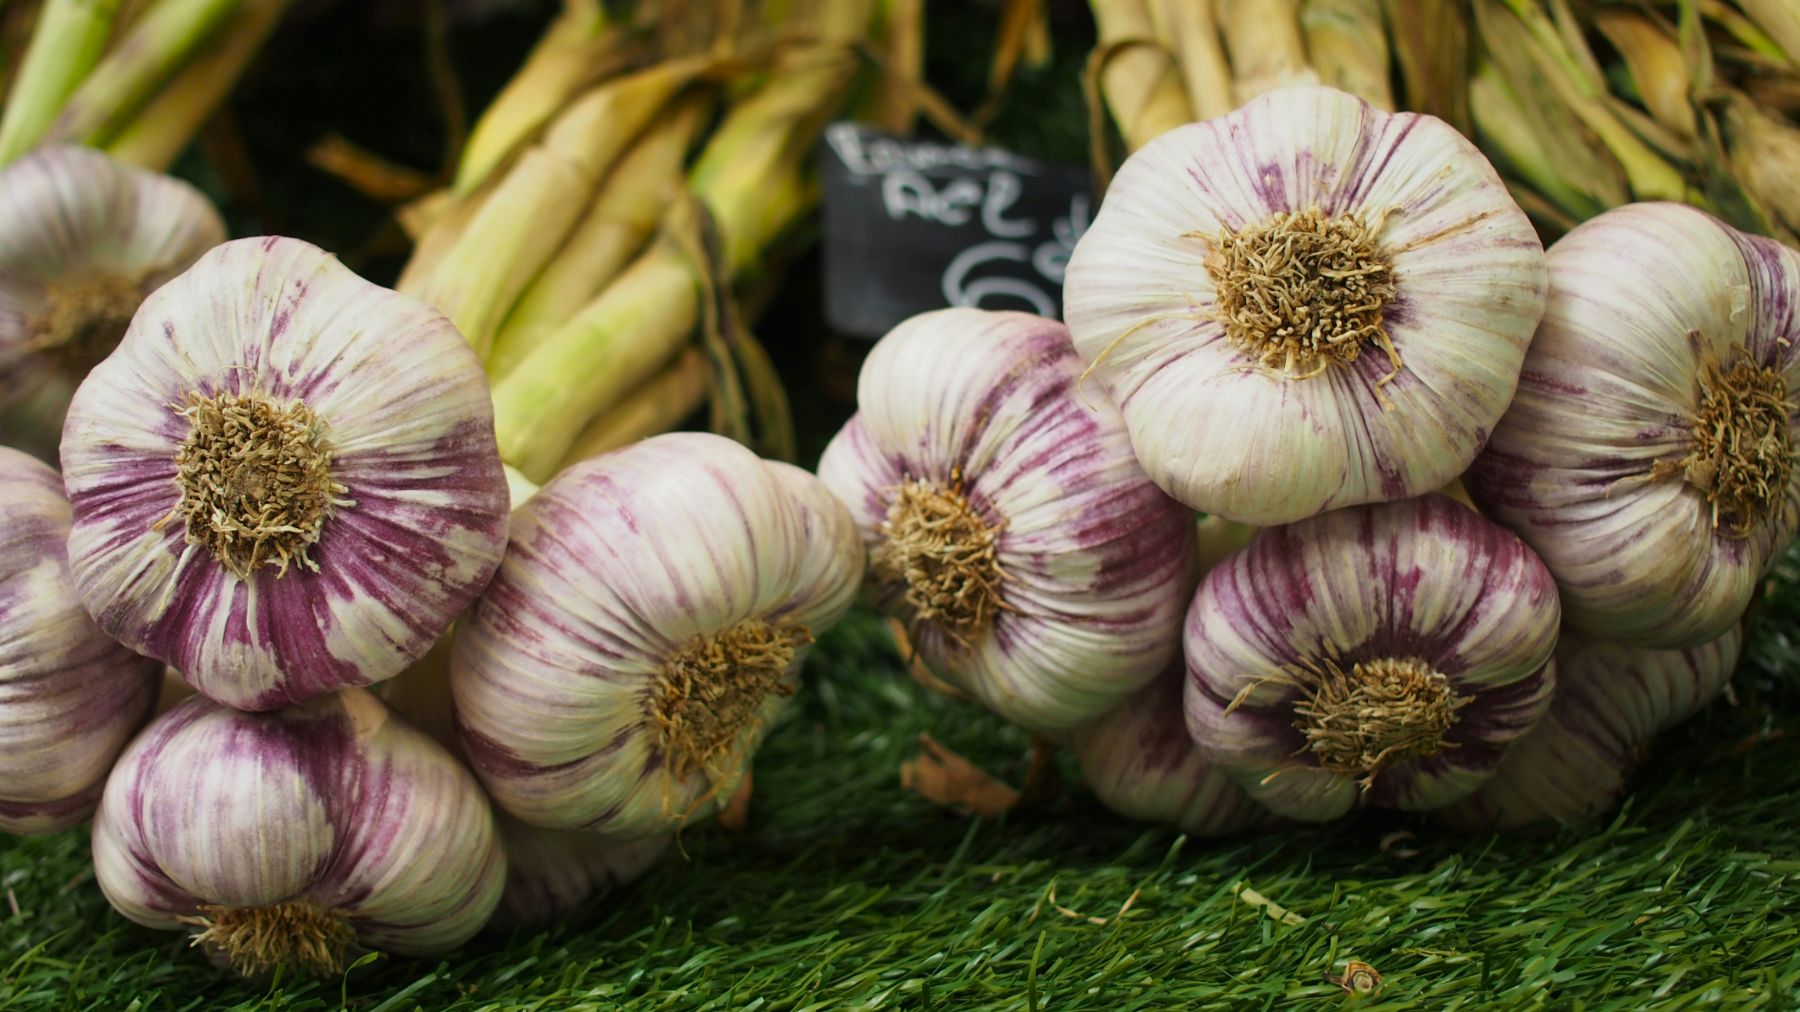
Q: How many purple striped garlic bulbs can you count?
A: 12